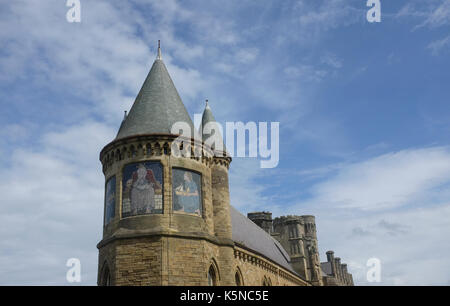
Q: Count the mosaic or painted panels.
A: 3